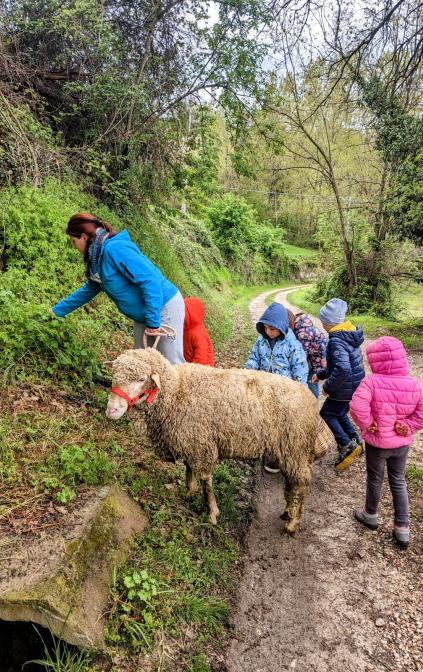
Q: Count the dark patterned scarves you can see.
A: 1